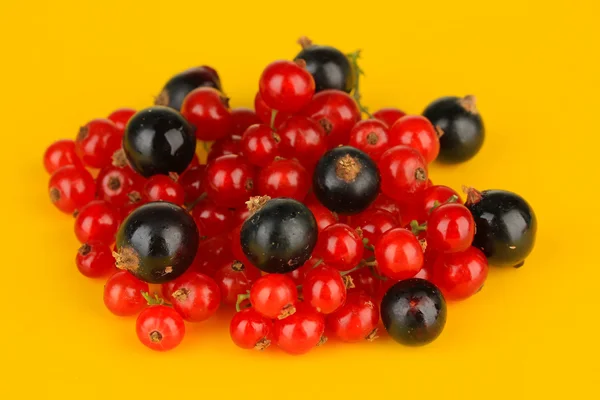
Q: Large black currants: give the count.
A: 9